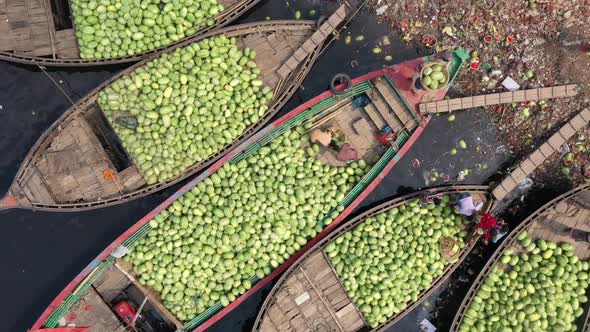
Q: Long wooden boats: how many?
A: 5